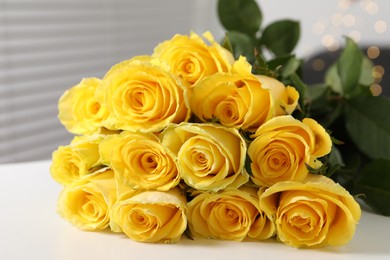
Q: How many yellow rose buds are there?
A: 12